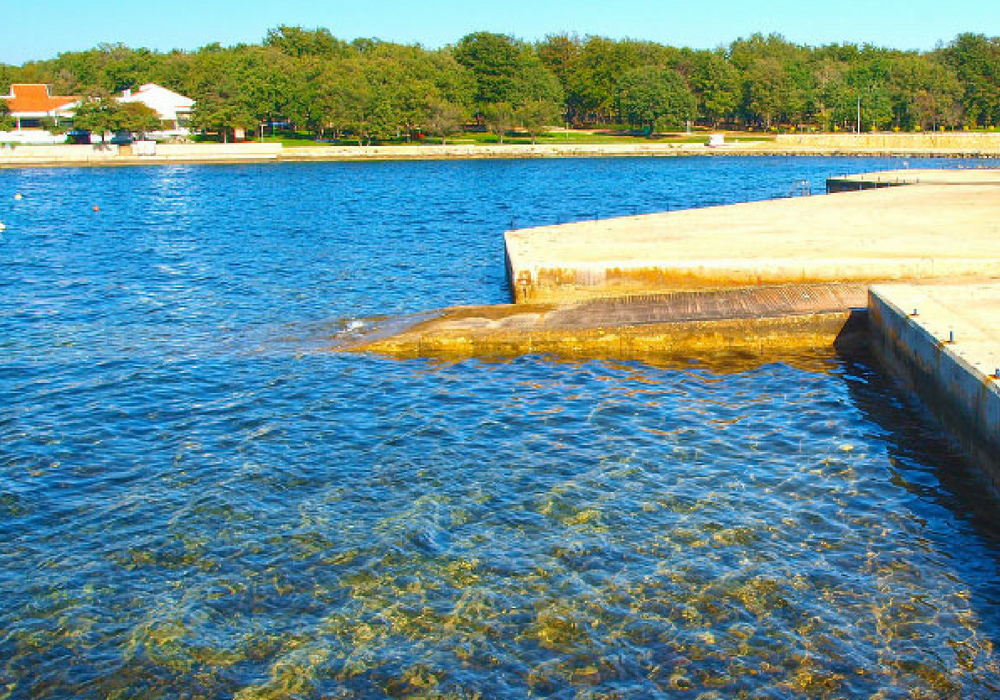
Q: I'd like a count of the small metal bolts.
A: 3